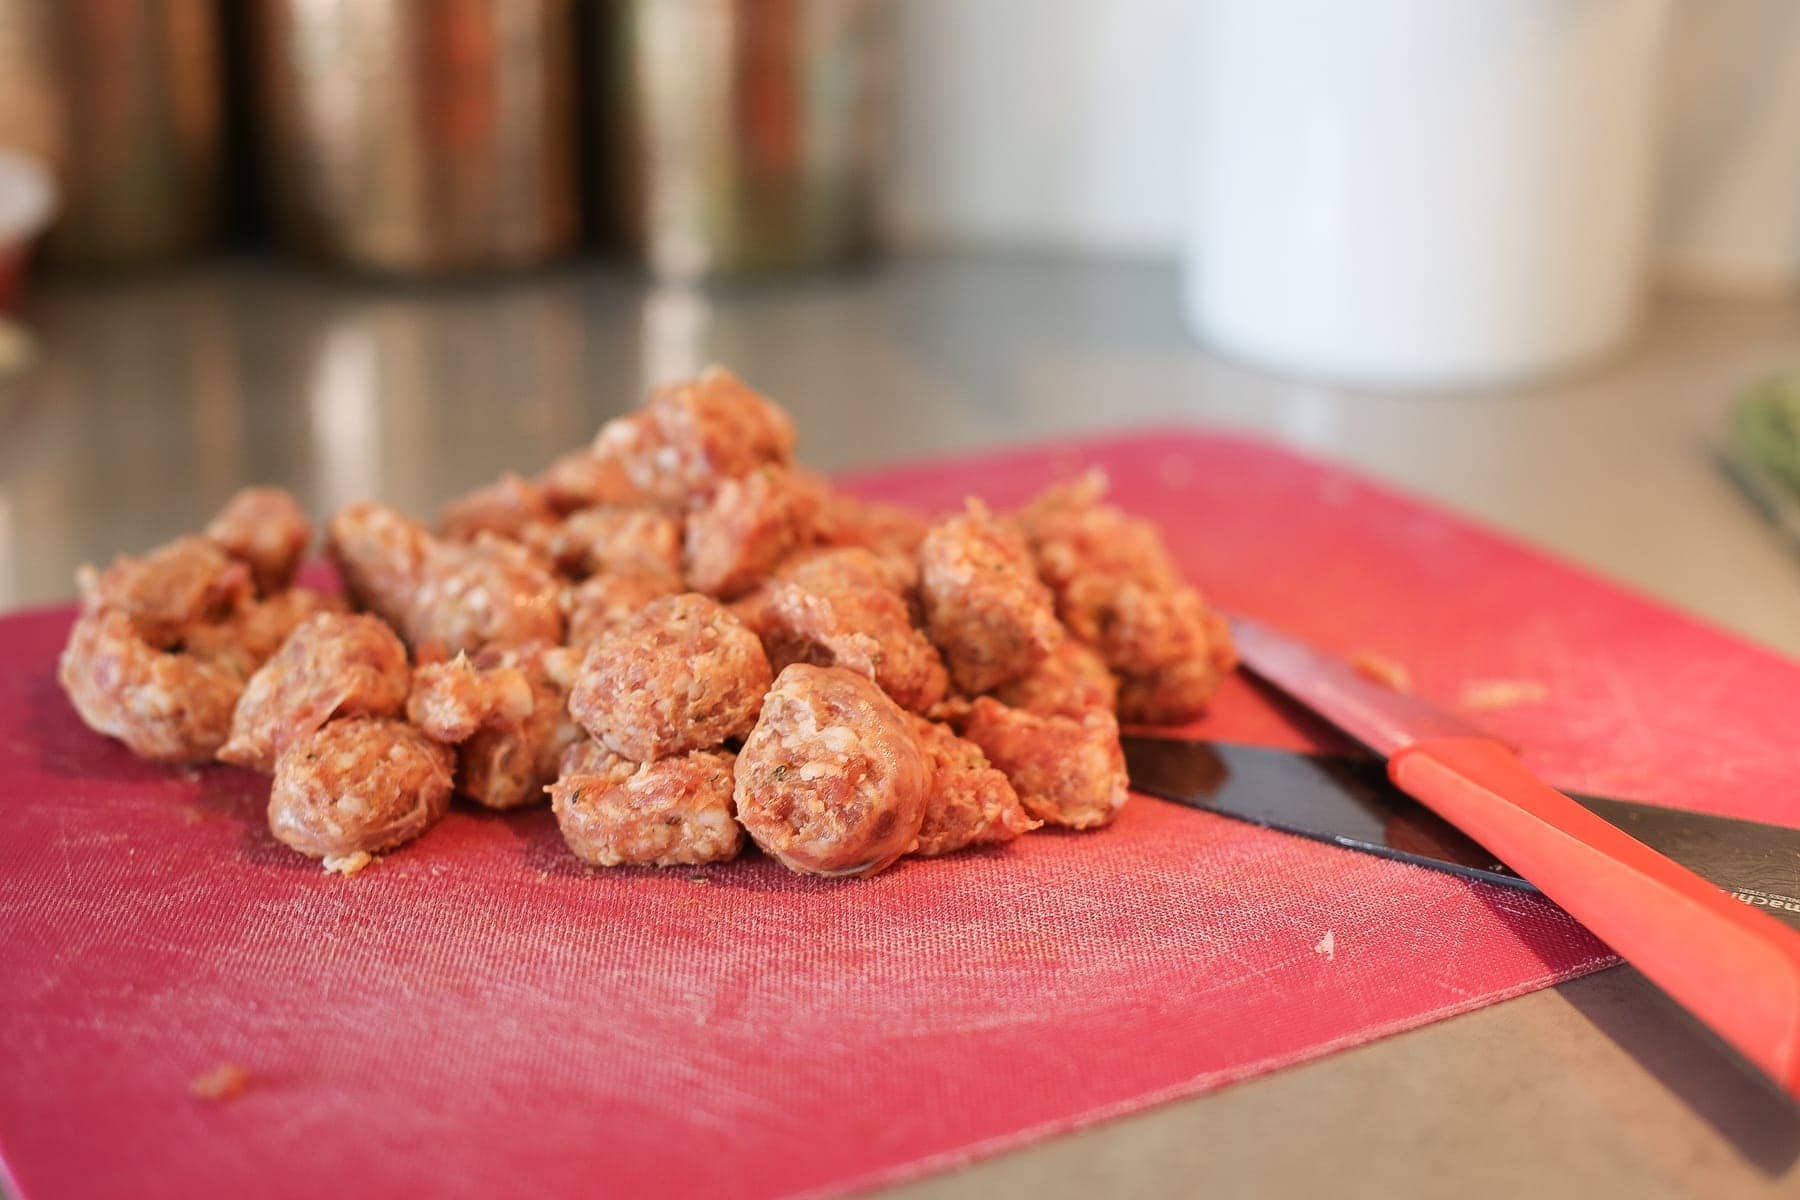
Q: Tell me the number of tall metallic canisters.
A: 3